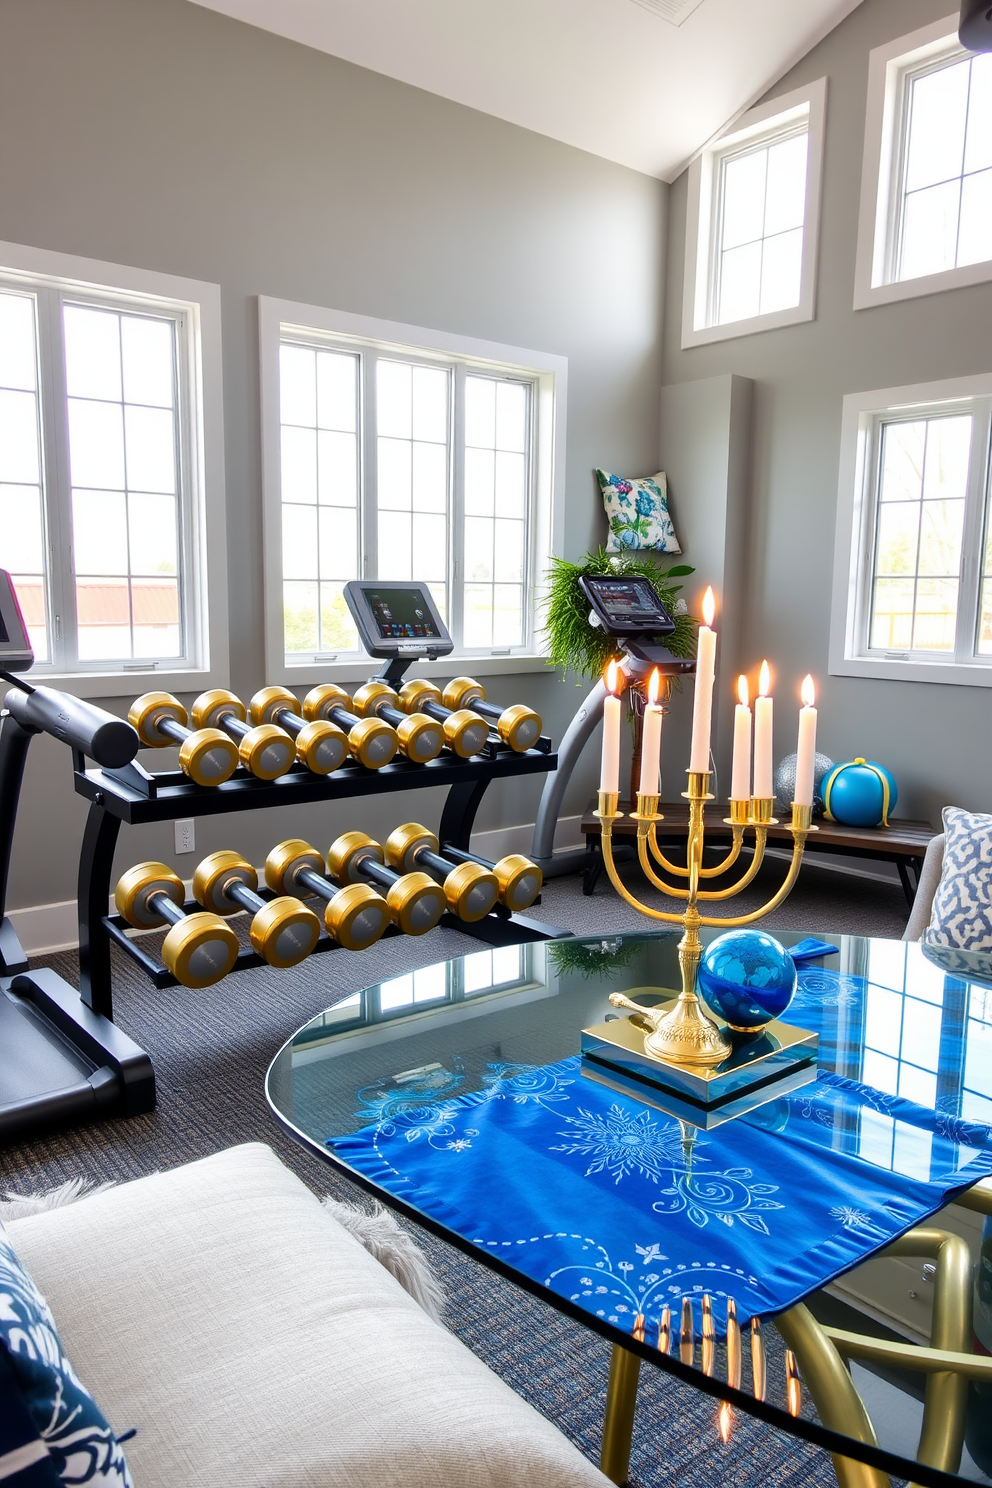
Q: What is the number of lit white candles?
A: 6